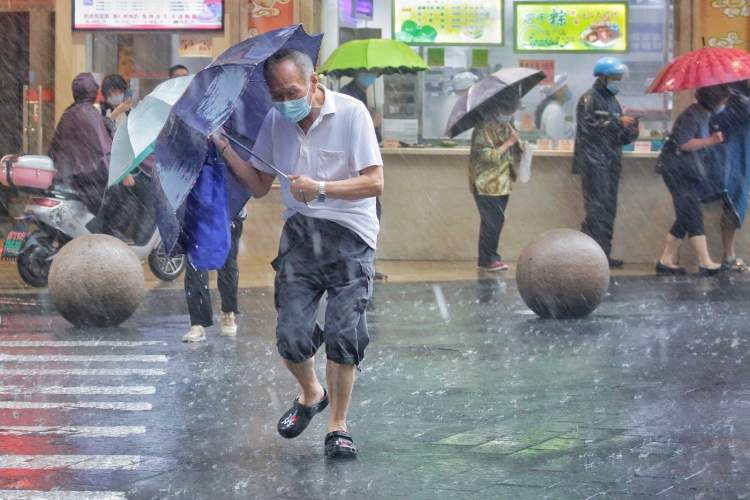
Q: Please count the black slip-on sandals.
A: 2